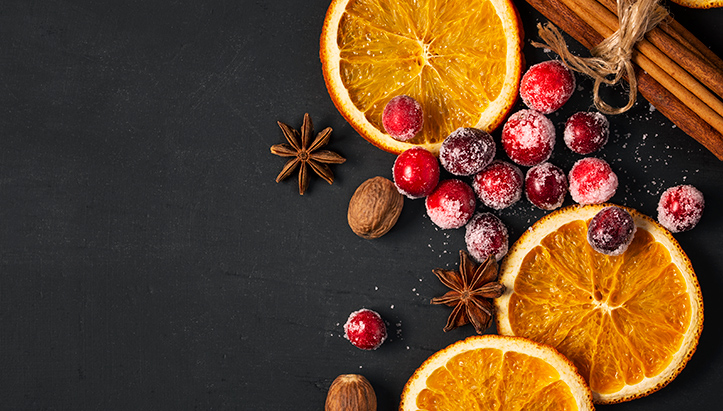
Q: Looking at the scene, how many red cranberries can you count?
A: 14